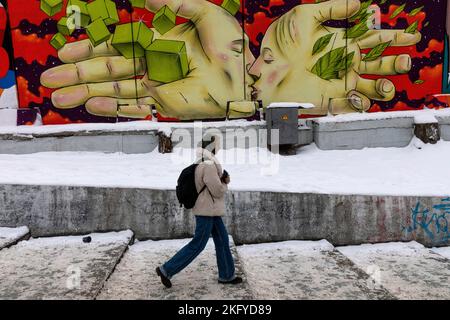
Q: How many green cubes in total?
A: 11